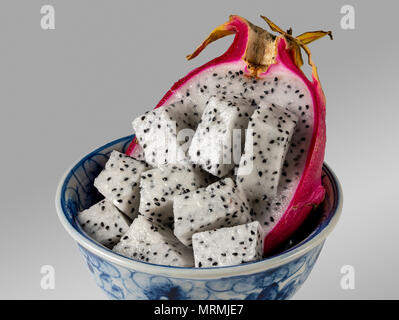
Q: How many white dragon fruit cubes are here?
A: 9